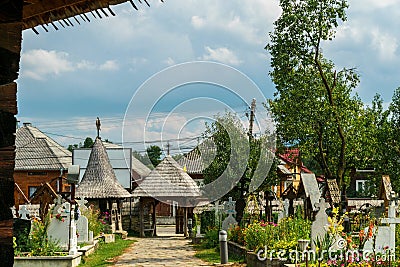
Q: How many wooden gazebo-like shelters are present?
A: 2